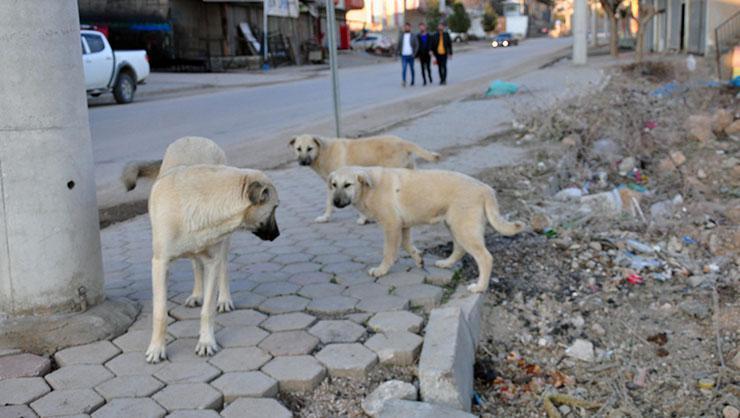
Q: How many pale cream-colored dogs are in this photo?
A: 3